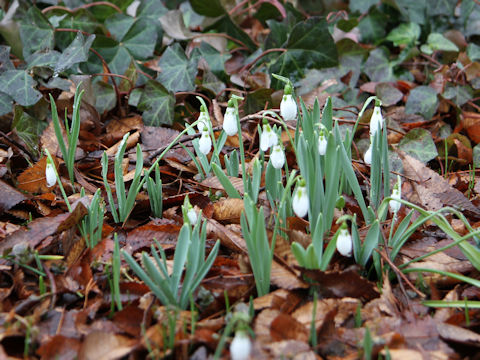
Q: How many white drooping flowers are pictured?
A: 15